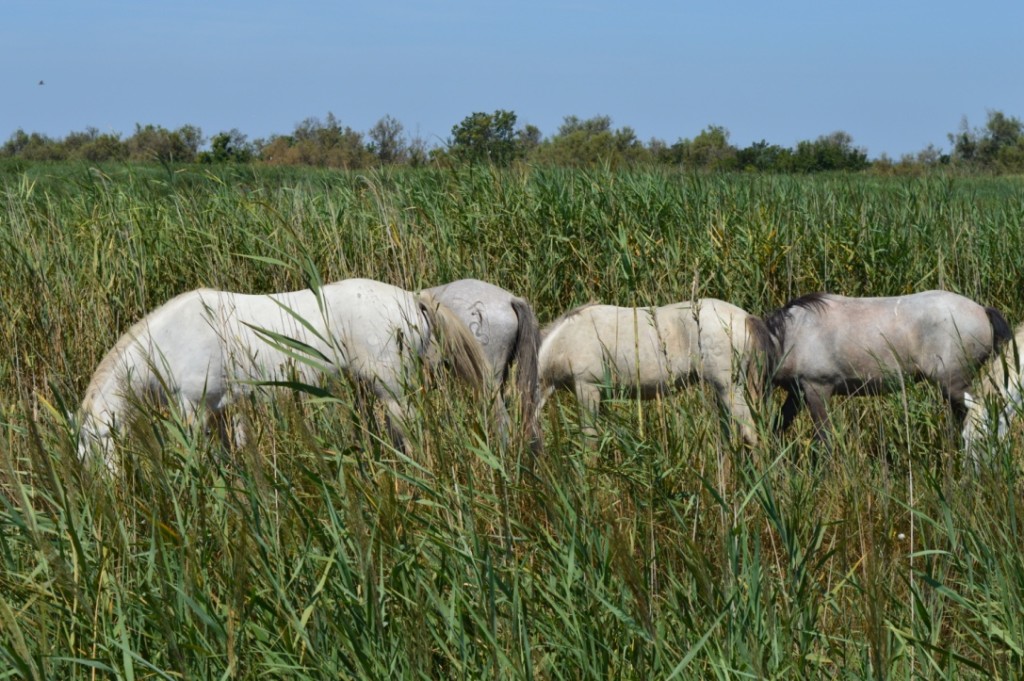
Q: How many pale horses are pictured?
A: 5